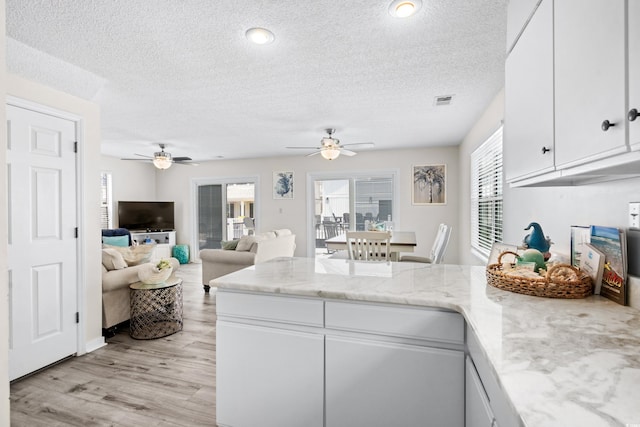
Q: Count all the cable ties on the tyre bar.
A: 0